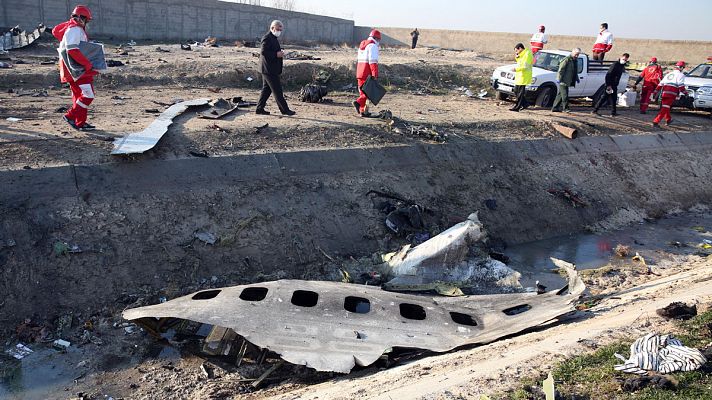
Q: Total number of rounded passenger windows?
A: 7